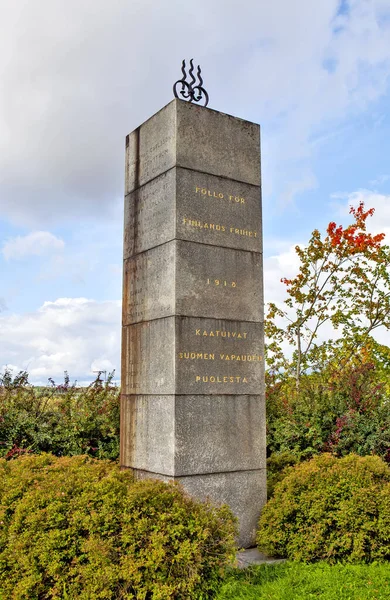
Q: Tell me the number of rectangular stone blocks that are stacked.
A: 6